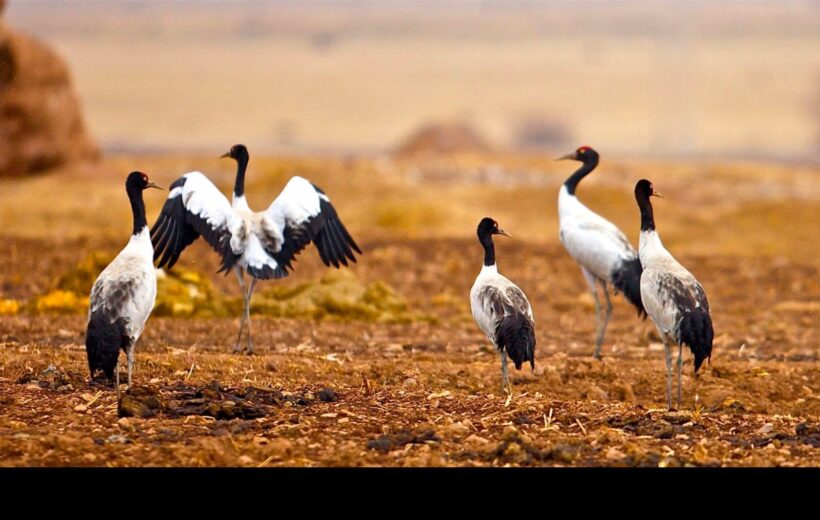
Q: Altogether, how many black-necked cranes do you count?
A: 5